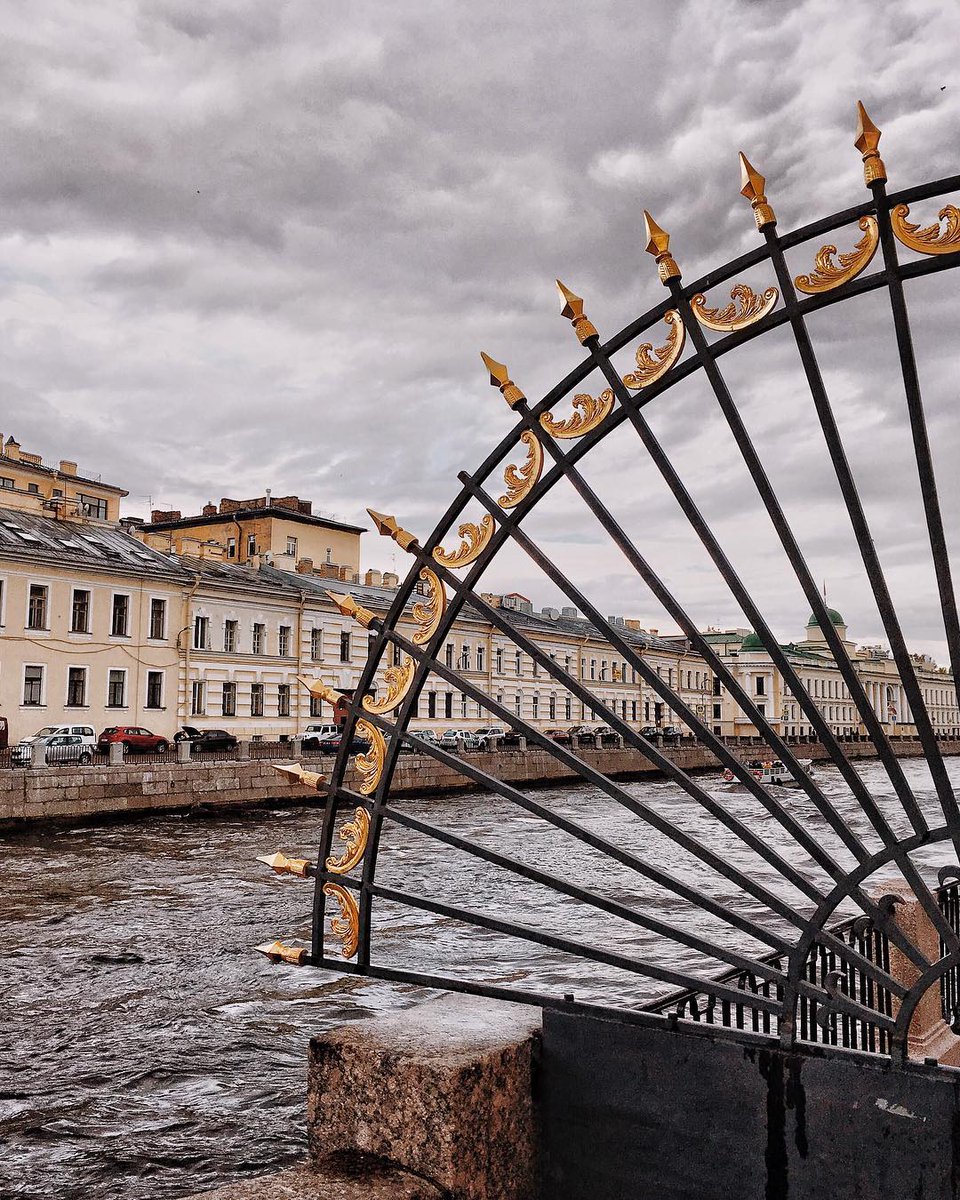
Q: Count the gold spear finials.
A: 11